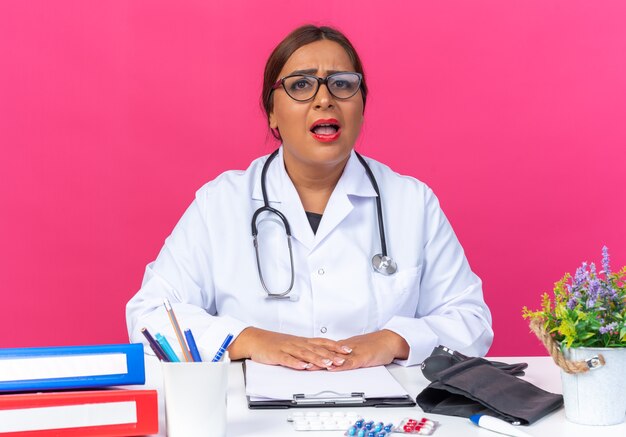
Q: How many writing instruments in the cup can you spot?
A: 5